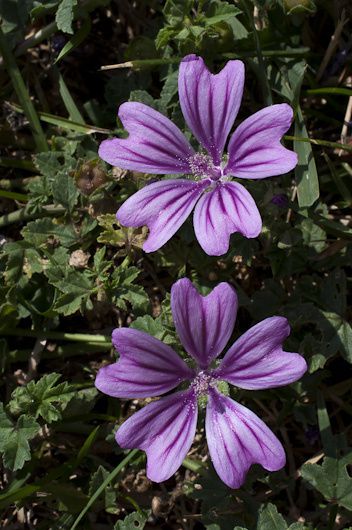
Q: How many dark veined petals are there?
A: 10